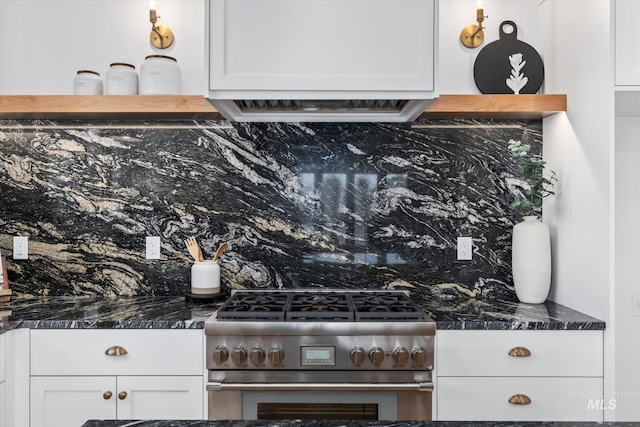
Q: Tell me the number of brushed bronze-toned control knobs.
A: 8